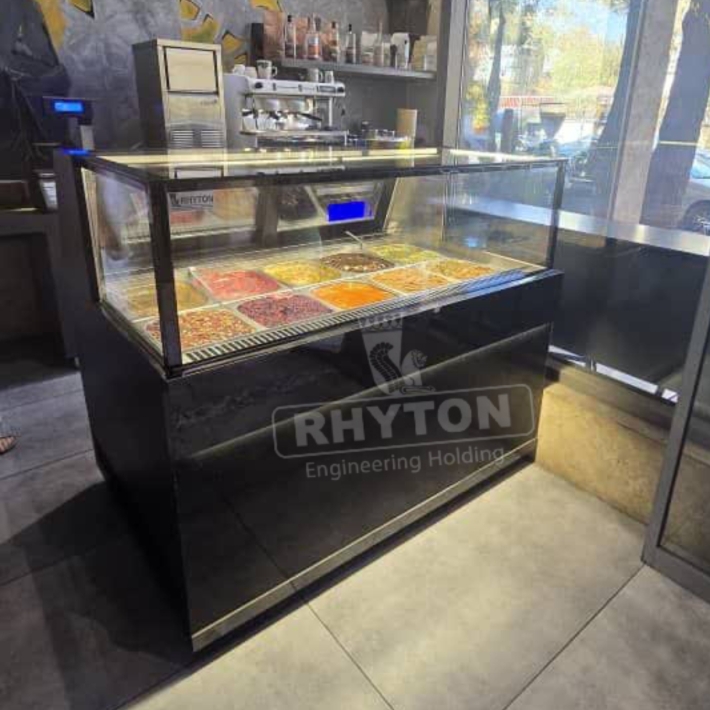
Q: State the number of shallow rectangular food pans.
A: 10